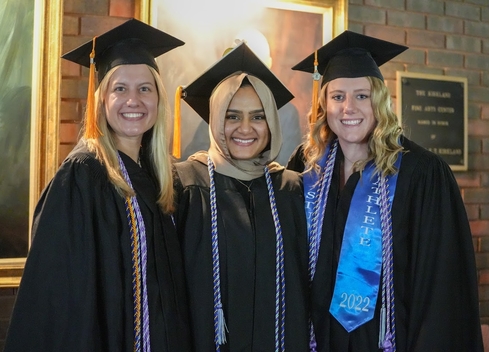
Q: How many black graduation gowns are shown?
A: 3